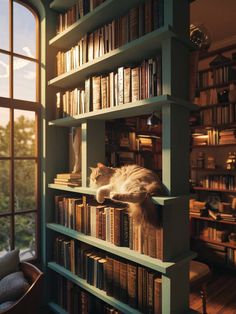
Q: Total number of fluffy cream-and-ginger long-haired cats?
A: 1